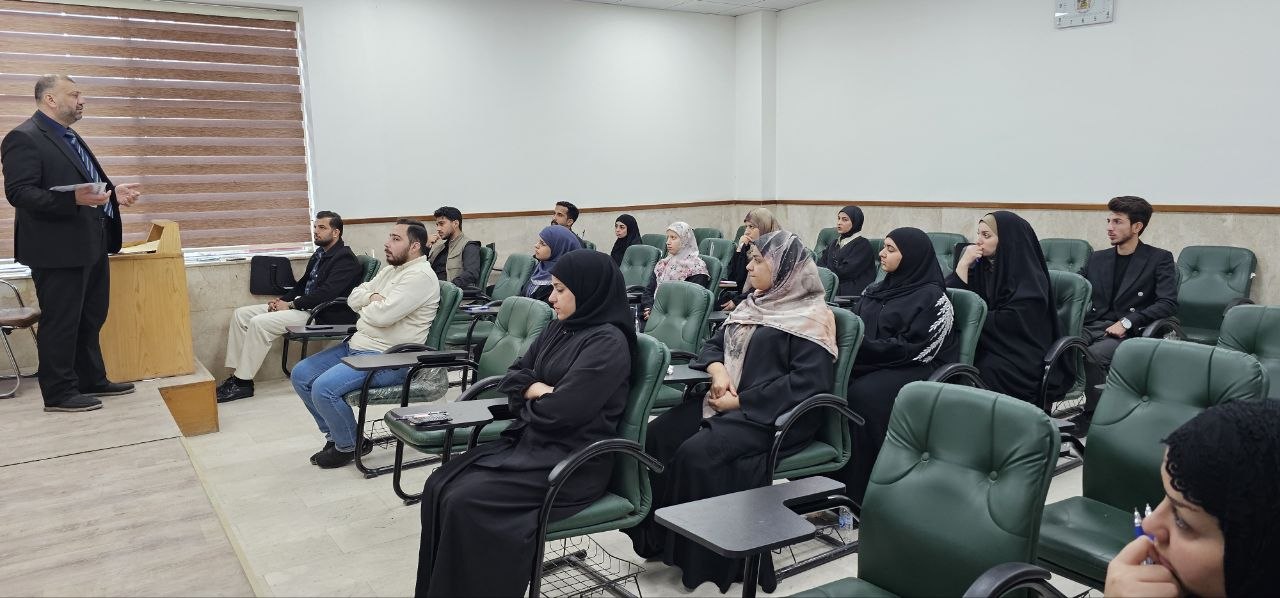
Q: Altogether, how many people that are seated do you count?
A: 15